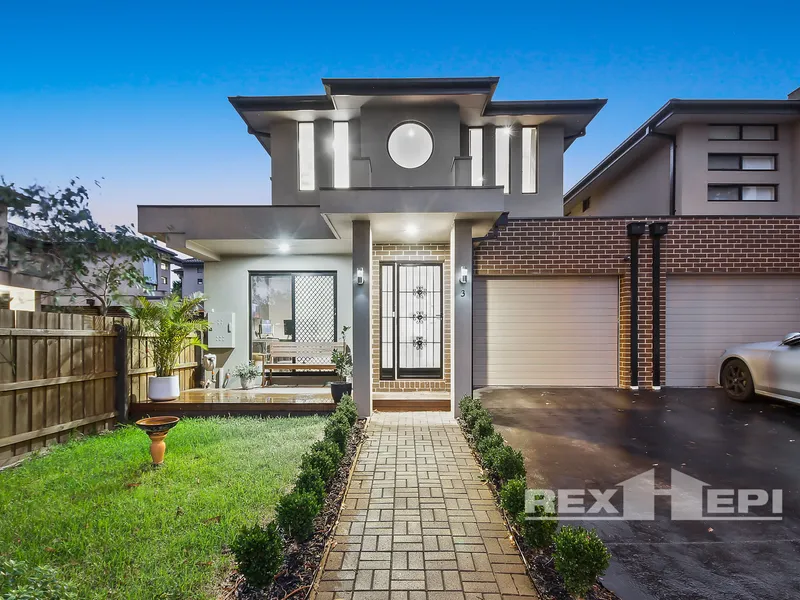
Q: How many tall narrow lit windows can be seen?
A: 5